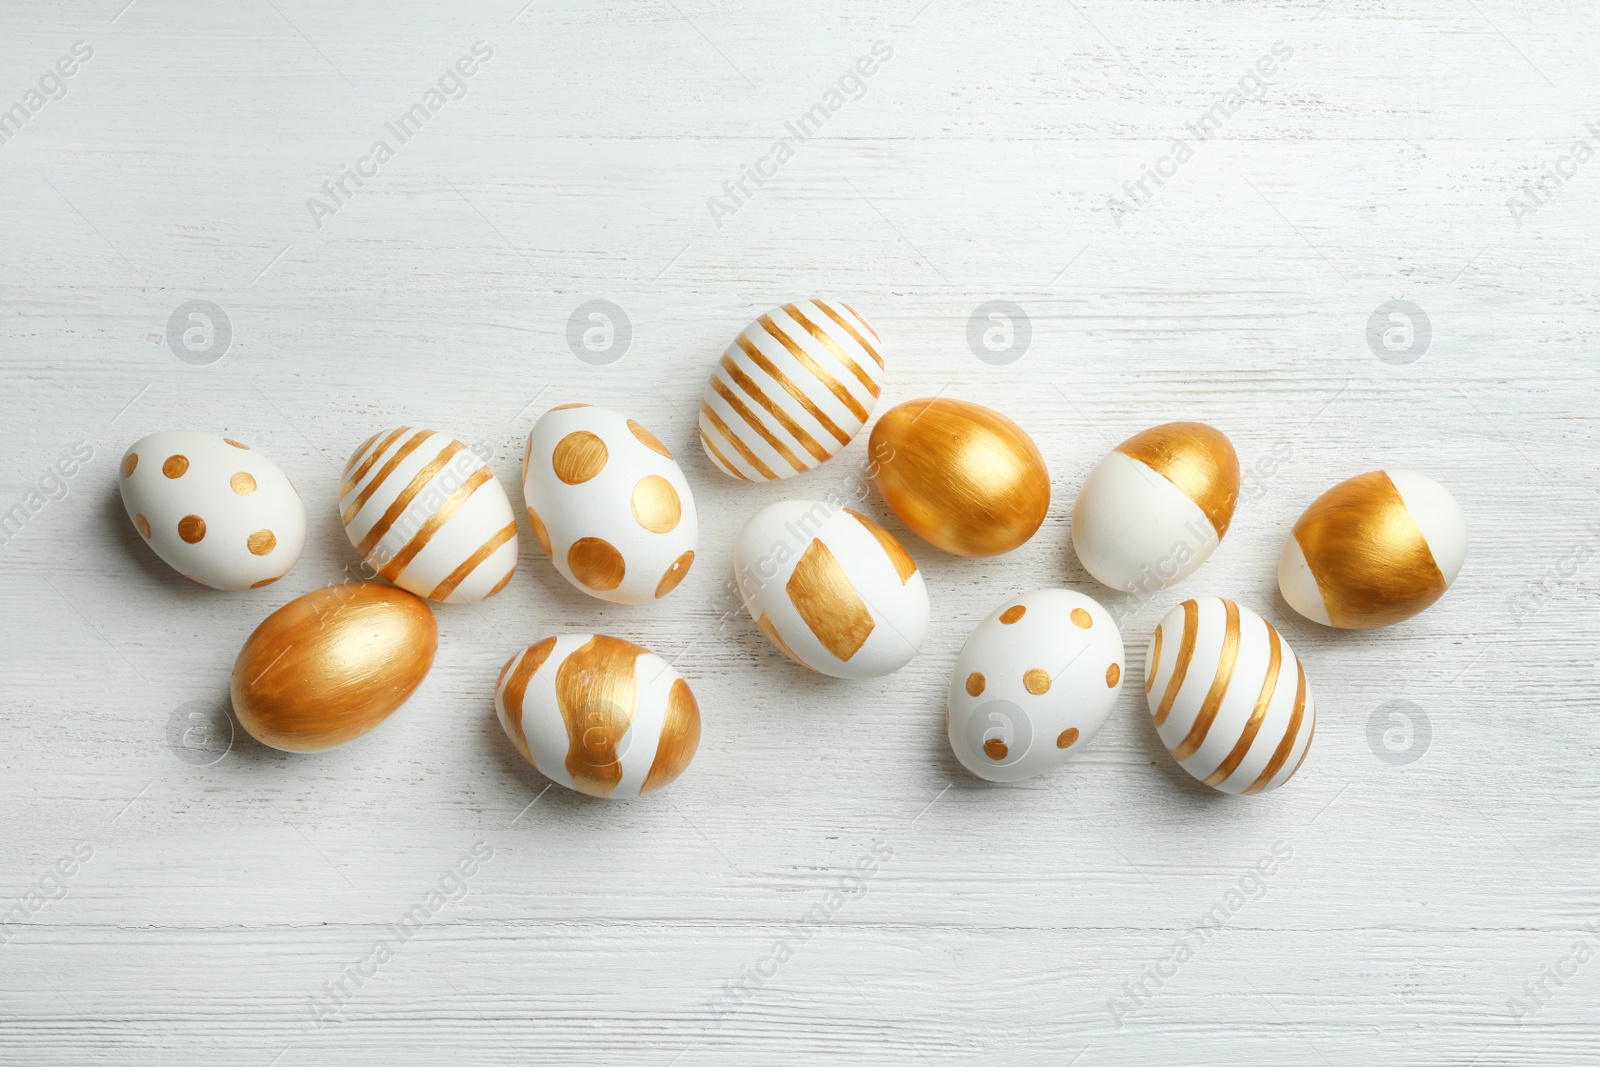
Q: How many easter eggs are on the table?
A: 12